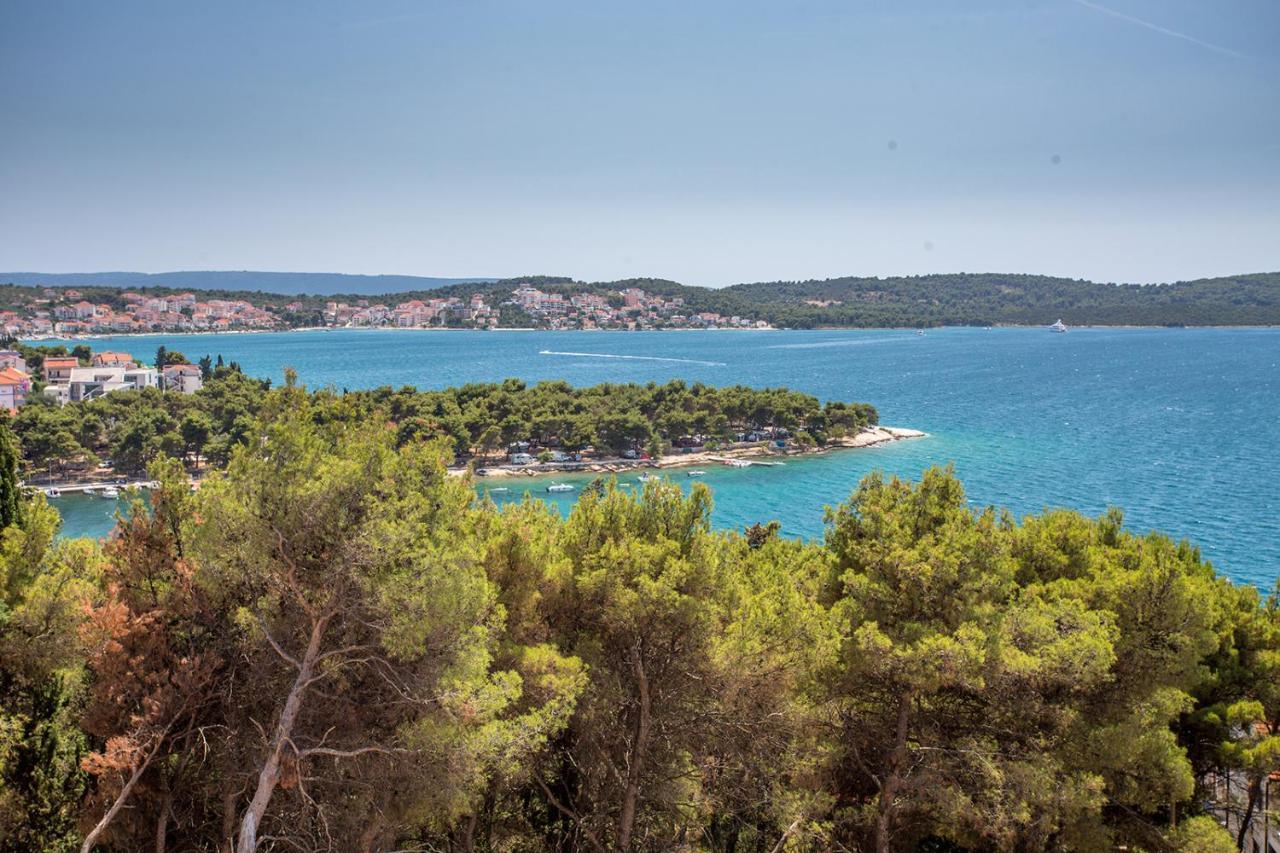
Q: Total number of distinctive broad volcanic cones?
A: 0